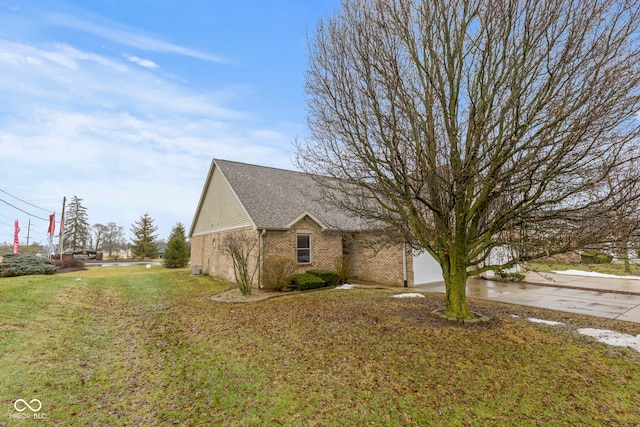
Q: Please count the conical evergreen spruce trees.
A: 3